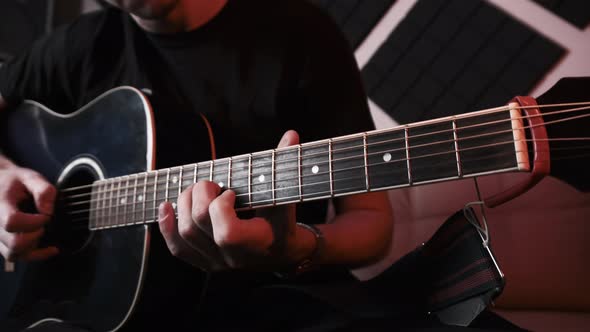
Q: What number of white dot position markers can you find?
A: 8